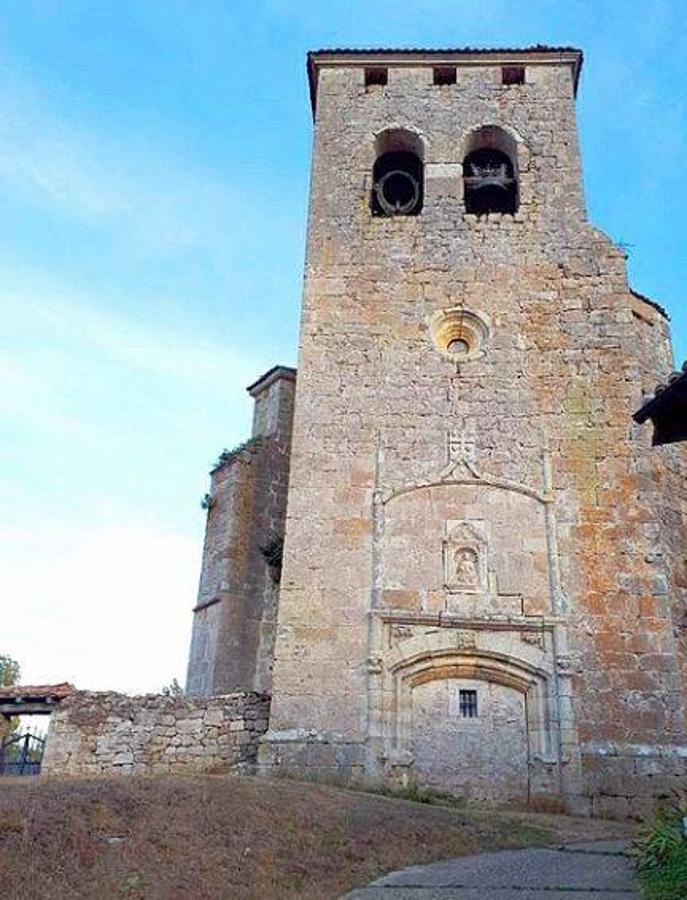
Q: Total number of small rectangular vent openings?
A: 3